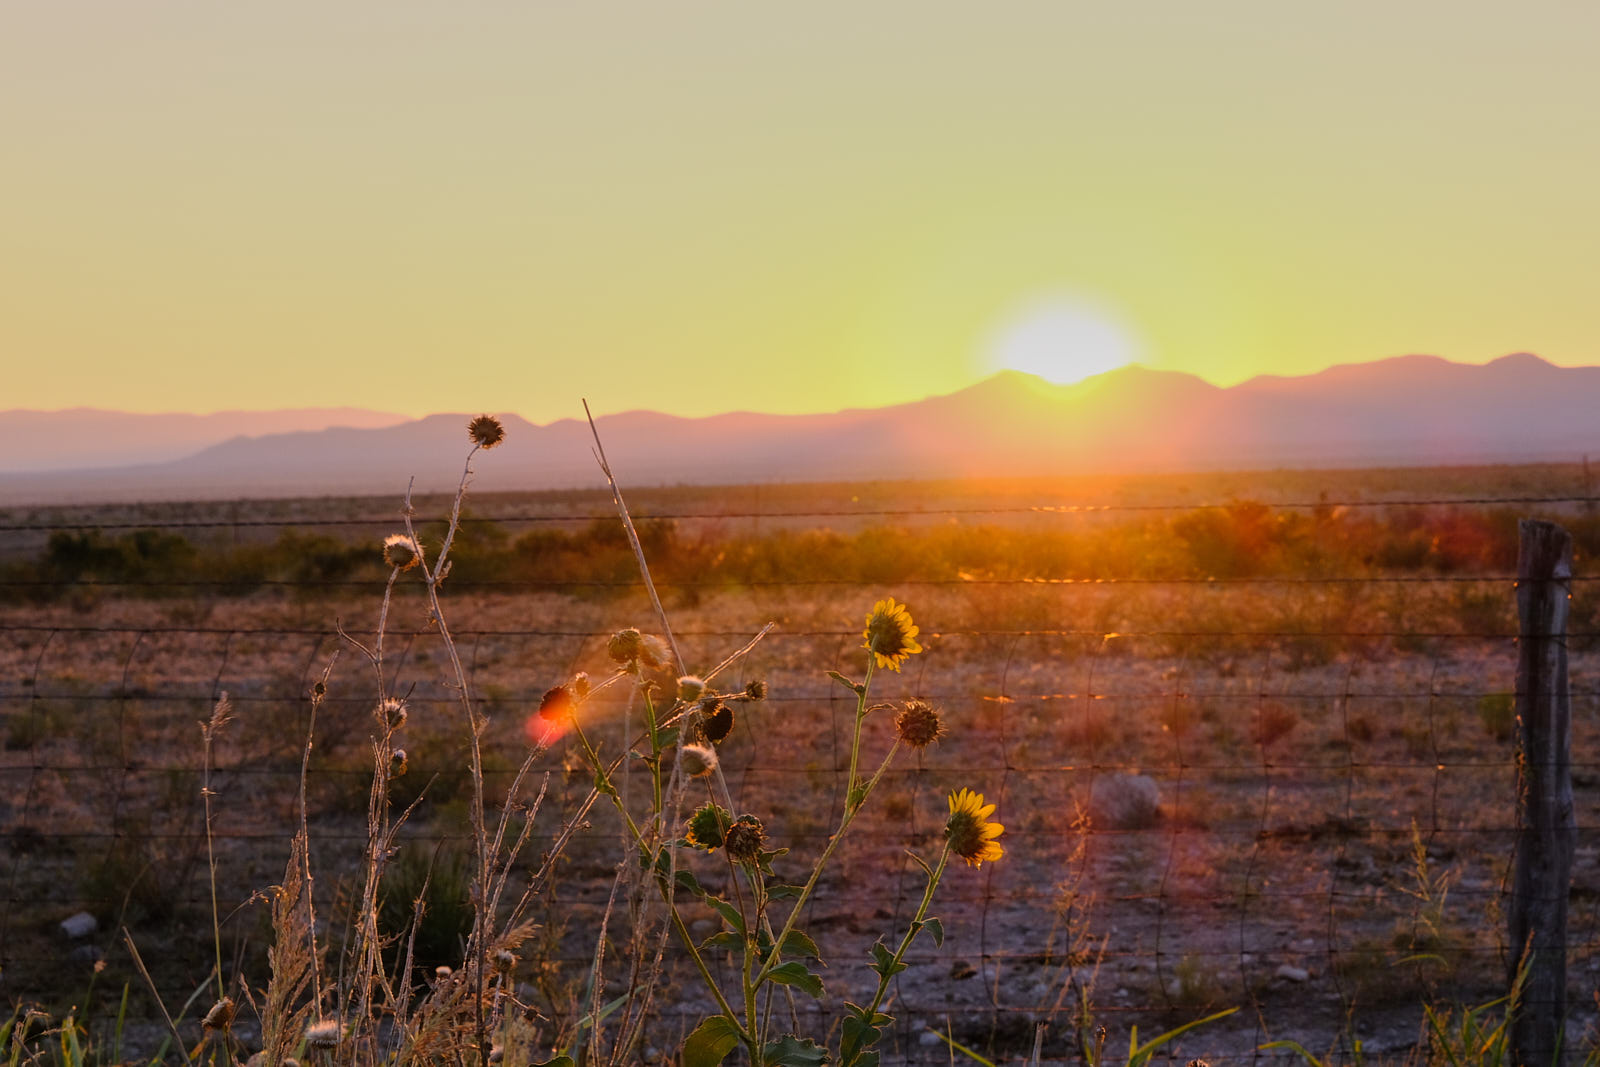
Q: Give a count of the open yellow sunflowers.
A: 2